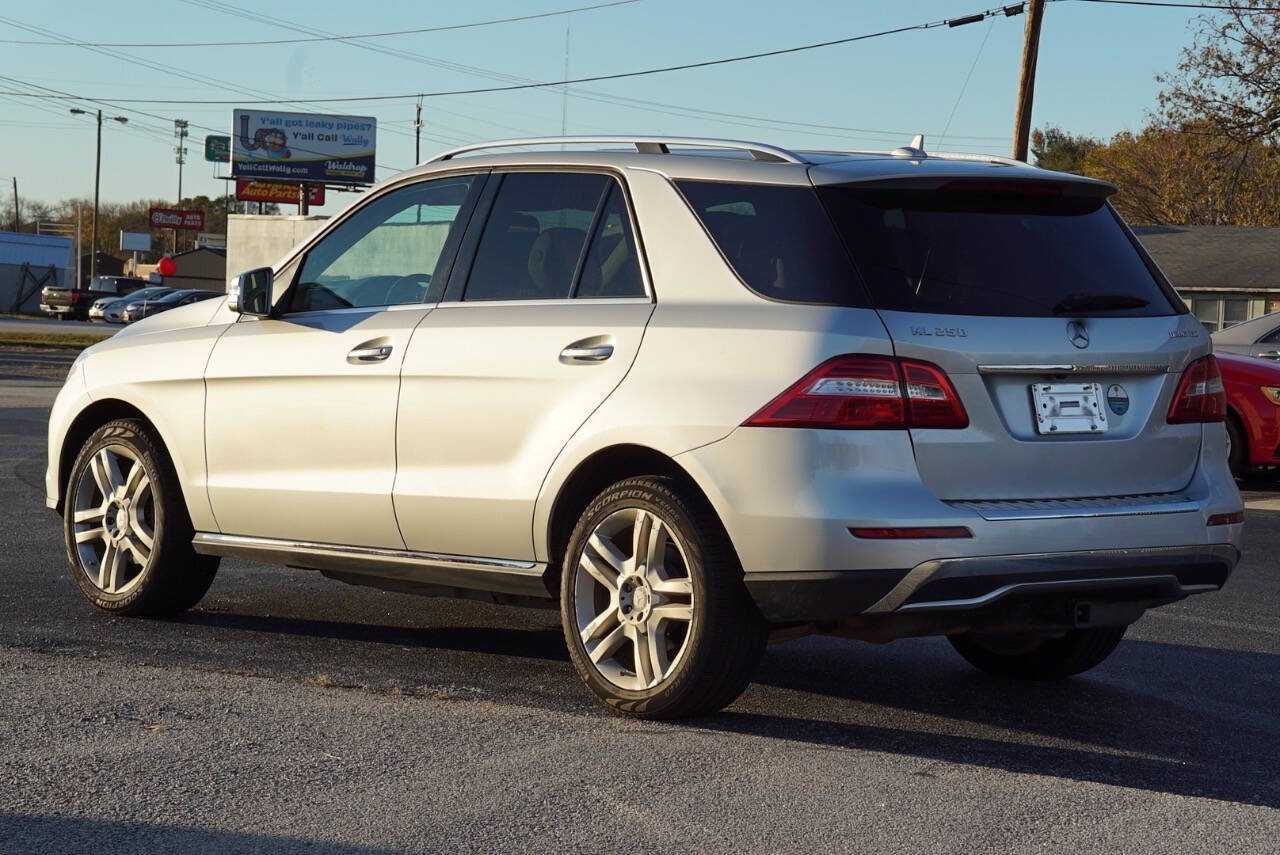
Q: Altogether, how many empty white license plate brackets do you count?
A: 1